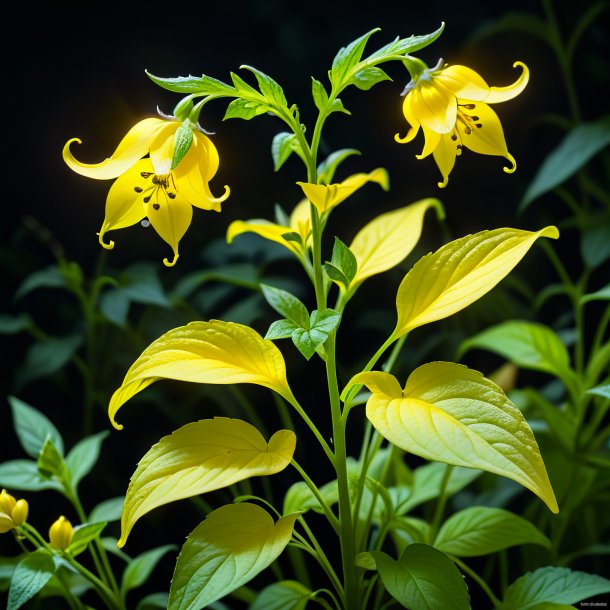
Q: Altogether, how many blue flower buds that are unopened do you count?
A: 0